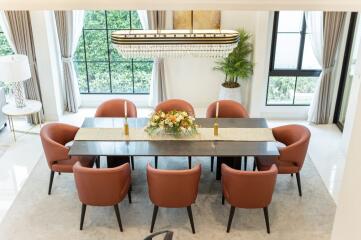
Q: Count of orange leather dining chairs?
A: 8